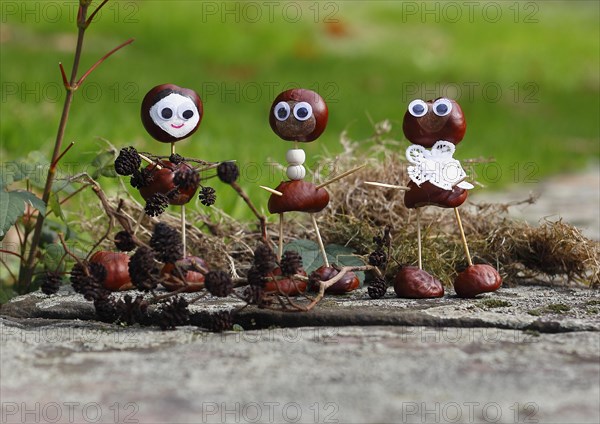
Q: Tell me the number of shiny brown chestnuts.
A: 12